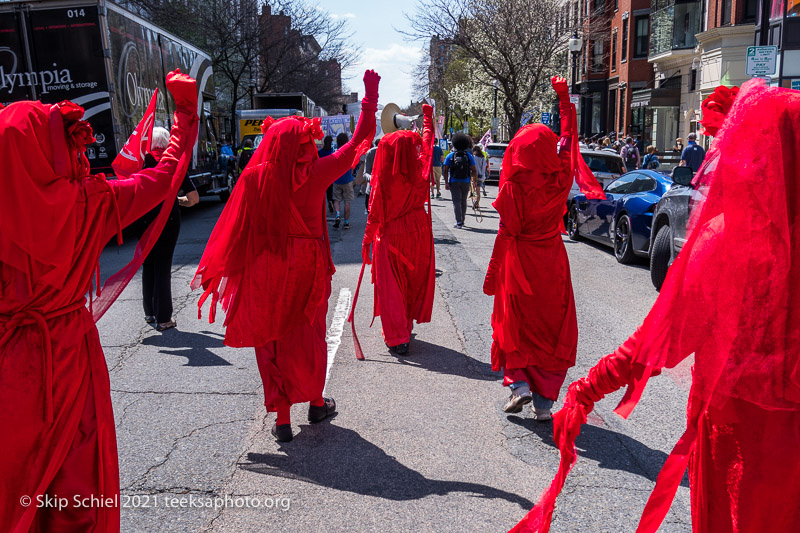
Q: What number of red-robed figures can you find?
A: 5